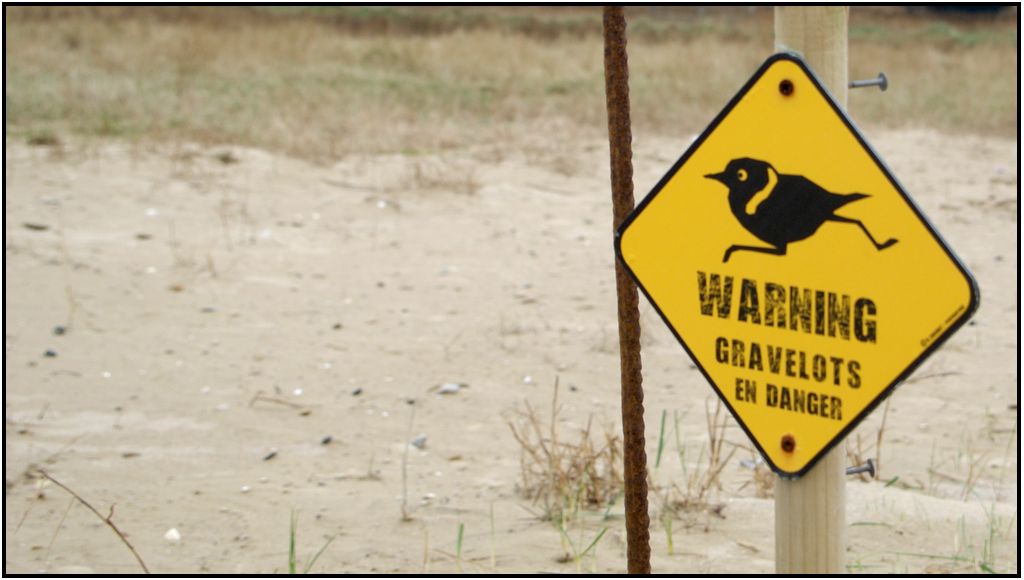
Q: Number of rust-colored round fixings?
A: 2